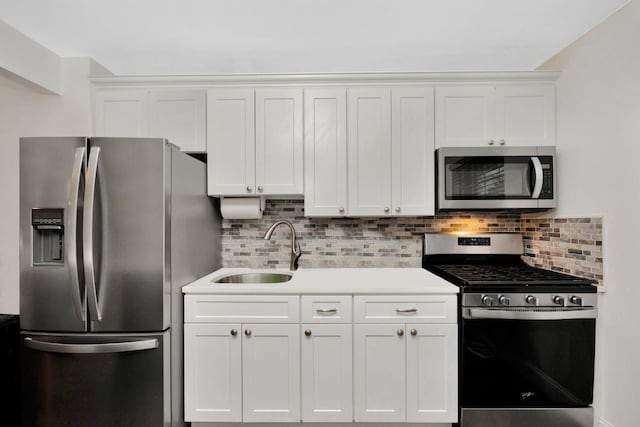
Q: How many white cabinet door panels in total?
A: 14